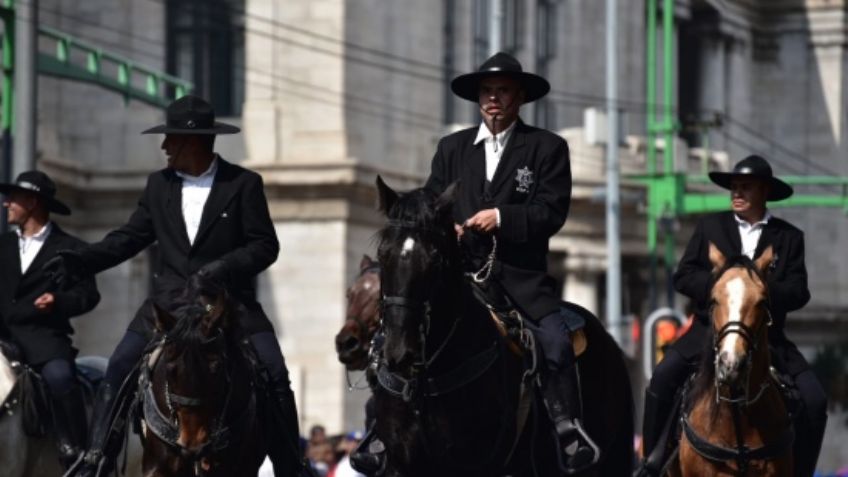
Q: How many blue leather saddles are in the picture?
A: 0